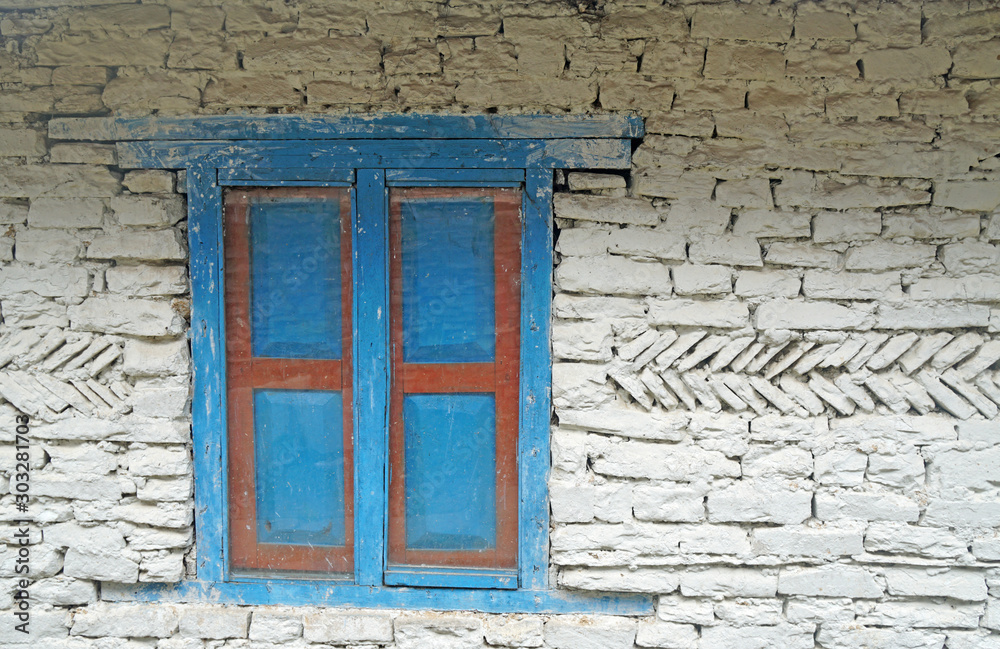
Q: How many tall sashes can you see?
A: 2